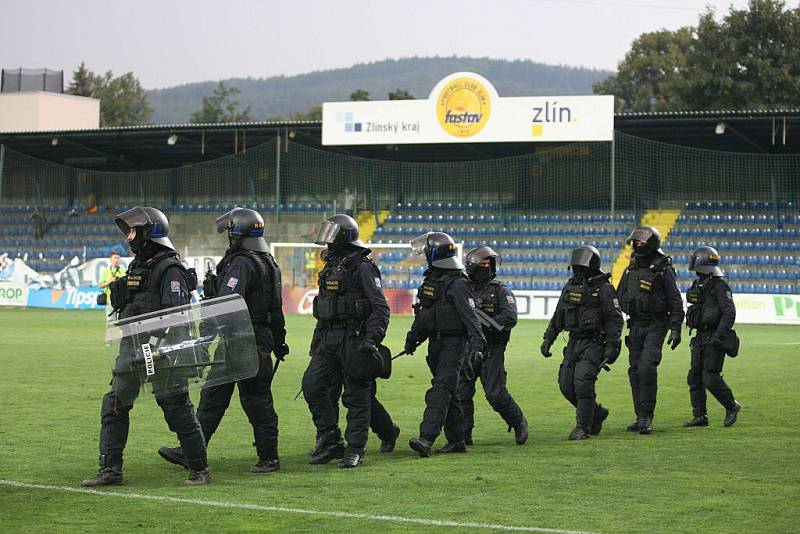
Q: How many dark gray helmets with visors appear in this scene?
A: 8